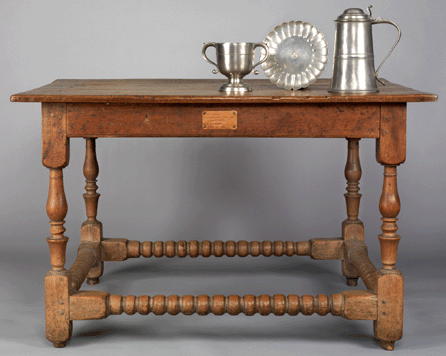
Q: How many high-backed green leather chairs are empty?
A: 0